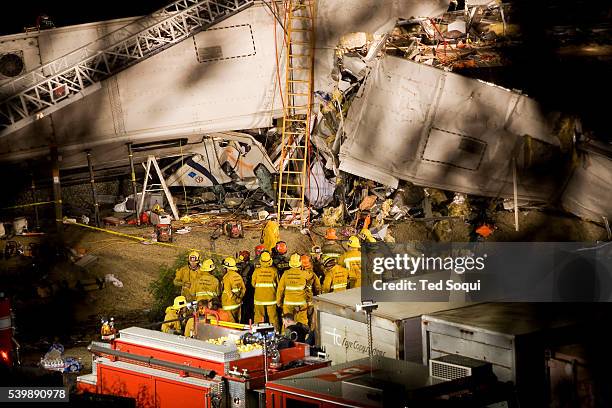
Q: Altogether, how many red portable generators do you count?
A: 2